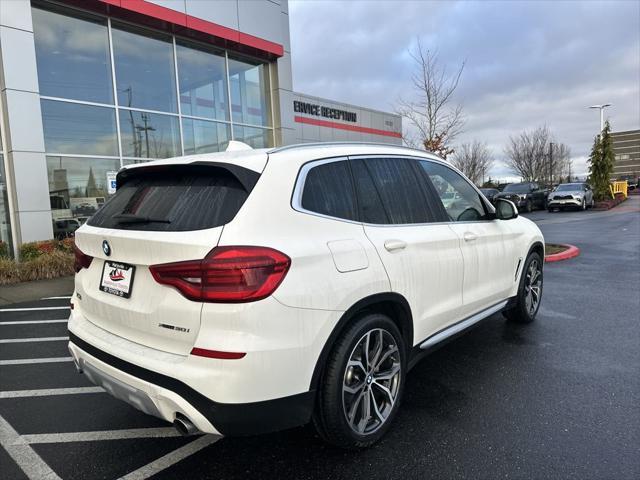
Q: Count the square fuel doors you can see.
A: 1